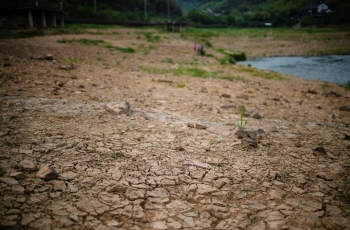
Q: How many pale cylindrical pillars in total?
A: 4